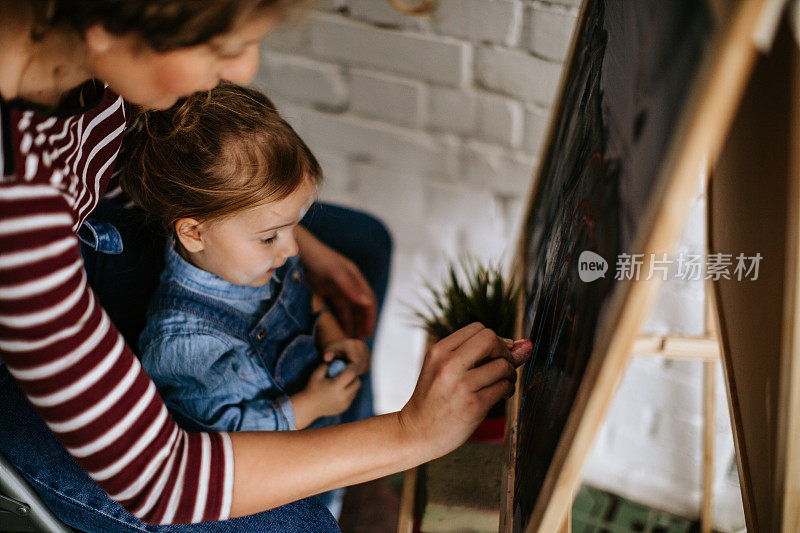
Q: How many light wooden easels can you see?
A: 1